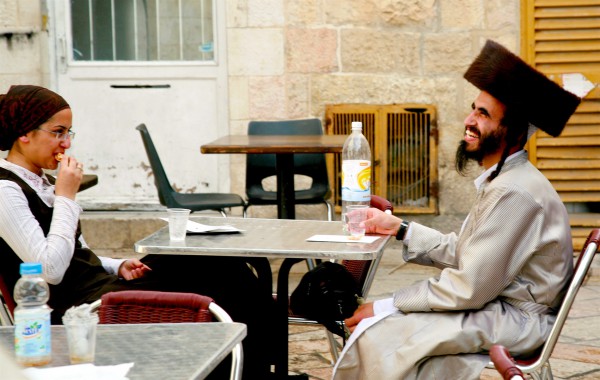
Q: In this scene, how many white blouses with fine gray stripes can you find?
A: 1